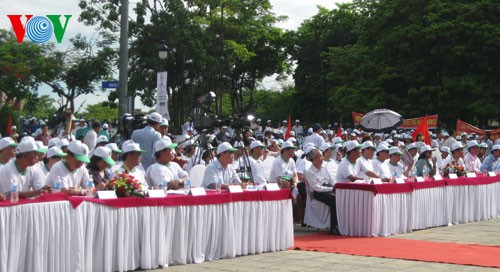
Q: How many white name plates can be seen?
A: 12